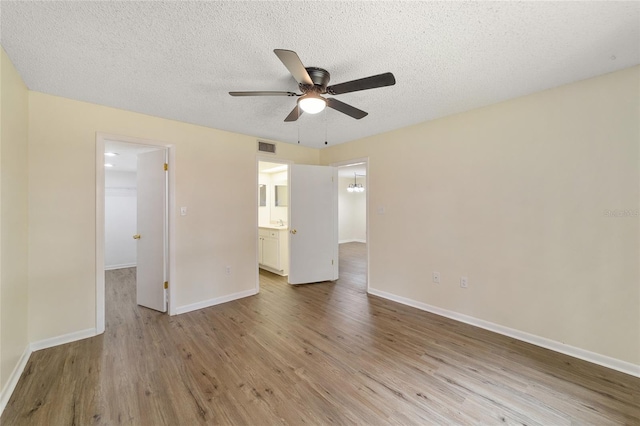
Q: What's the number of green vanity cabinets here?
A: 0